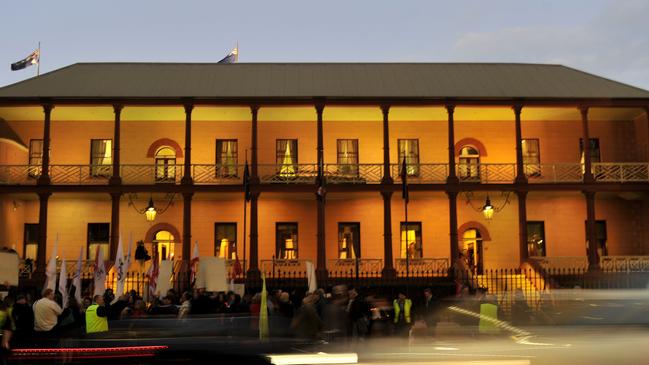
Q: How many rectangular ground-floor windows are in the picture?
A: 8